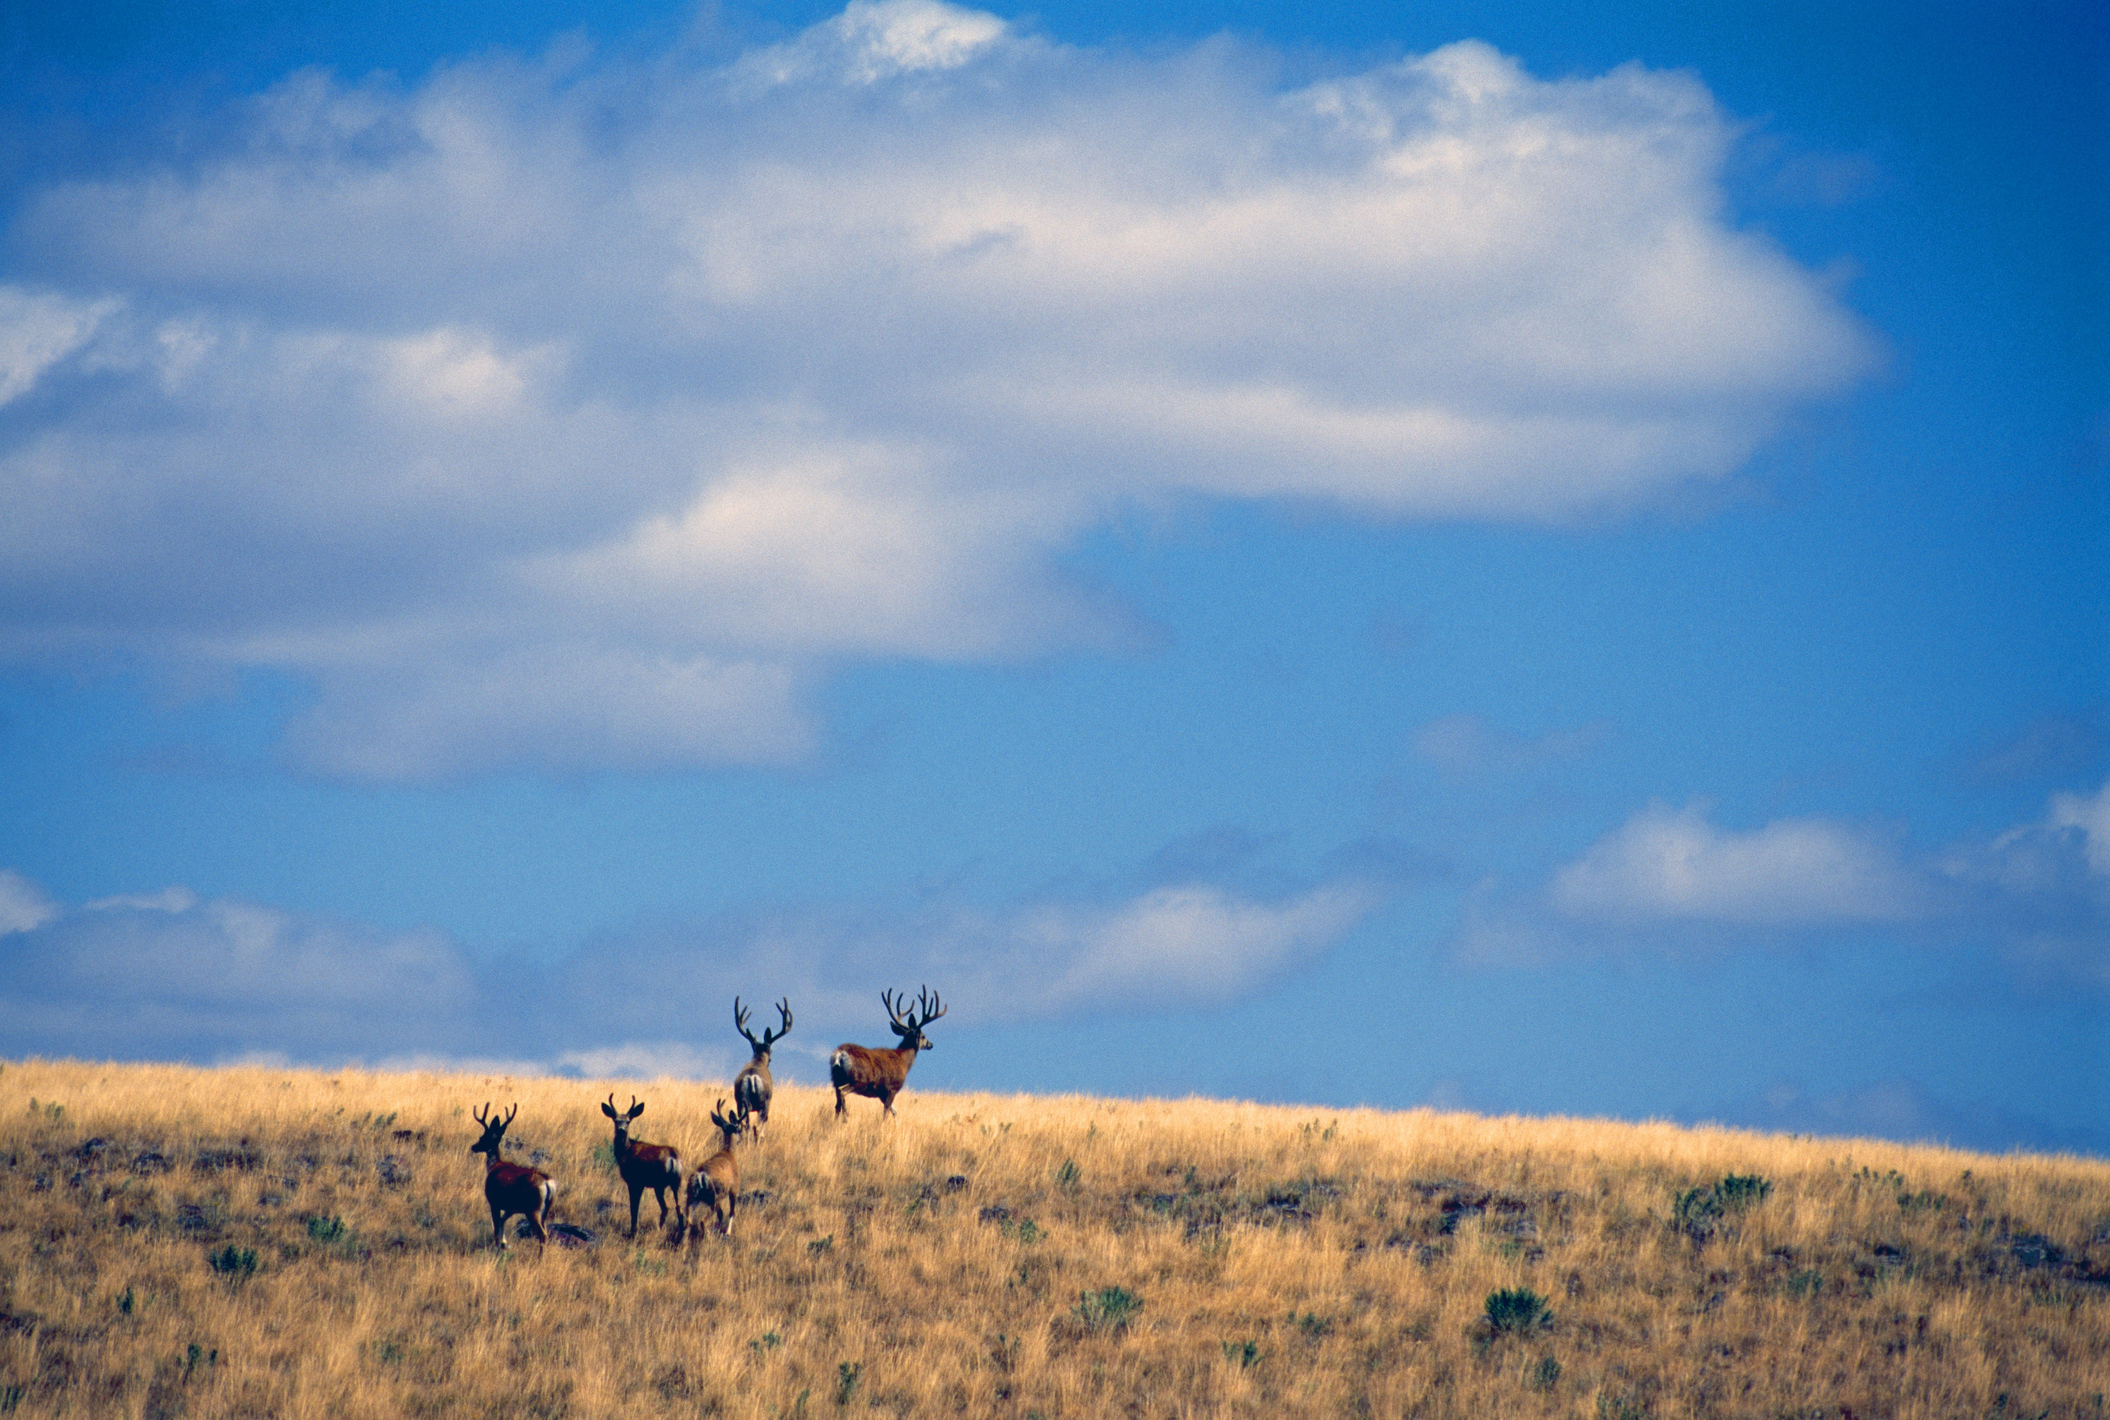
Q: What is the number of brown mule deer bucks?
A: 5